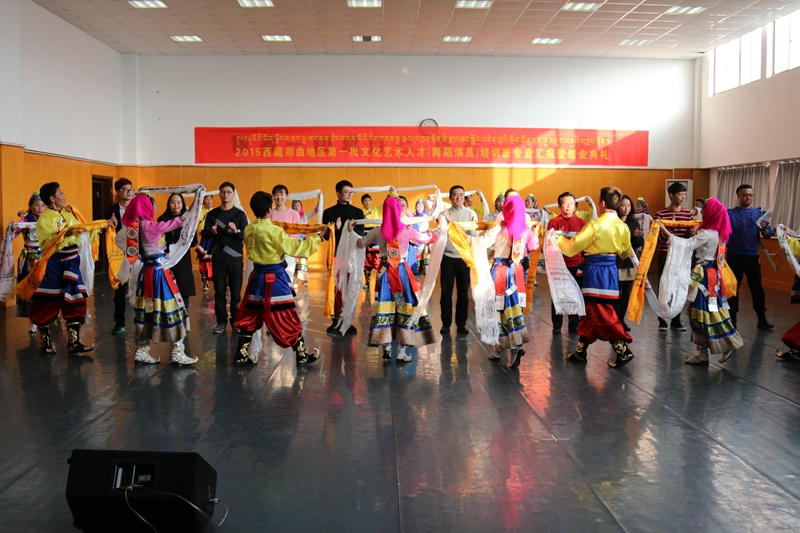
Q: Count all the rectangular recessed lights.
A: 12